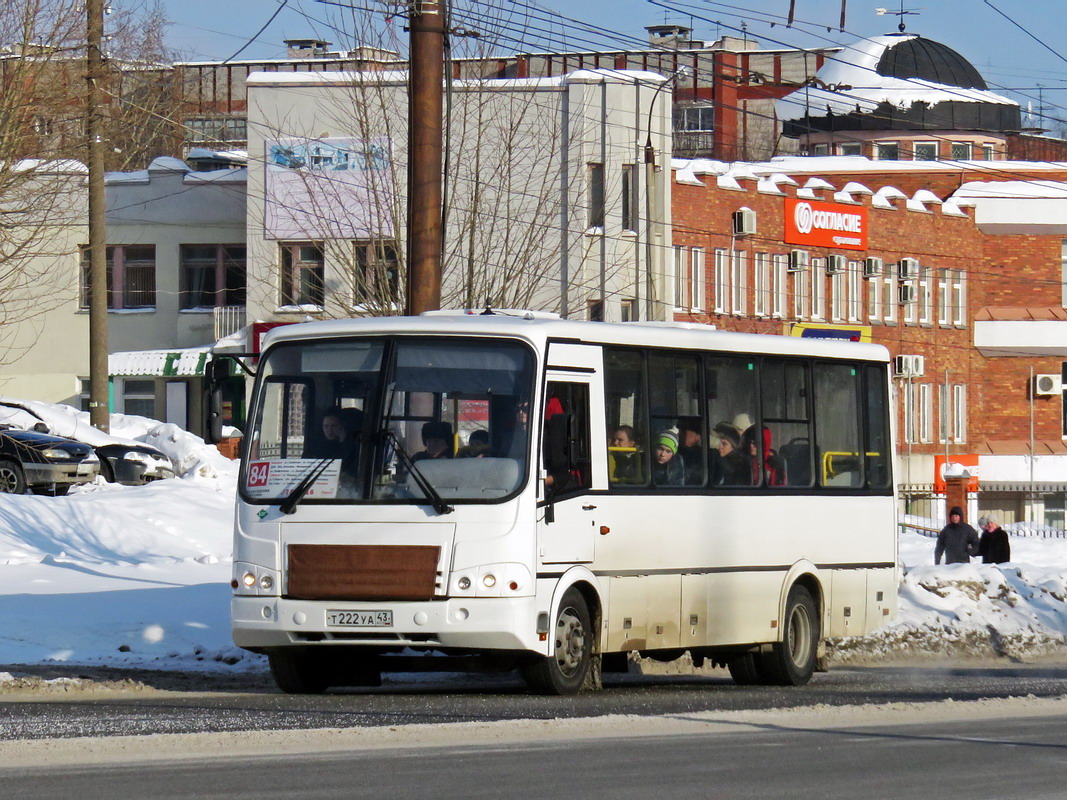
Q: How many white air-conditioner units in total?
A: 9